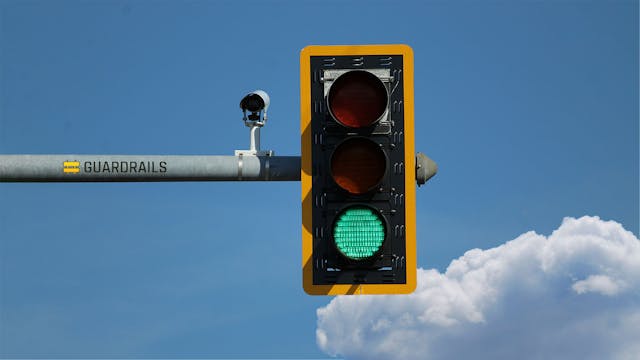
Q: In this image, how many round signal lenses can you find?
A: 3